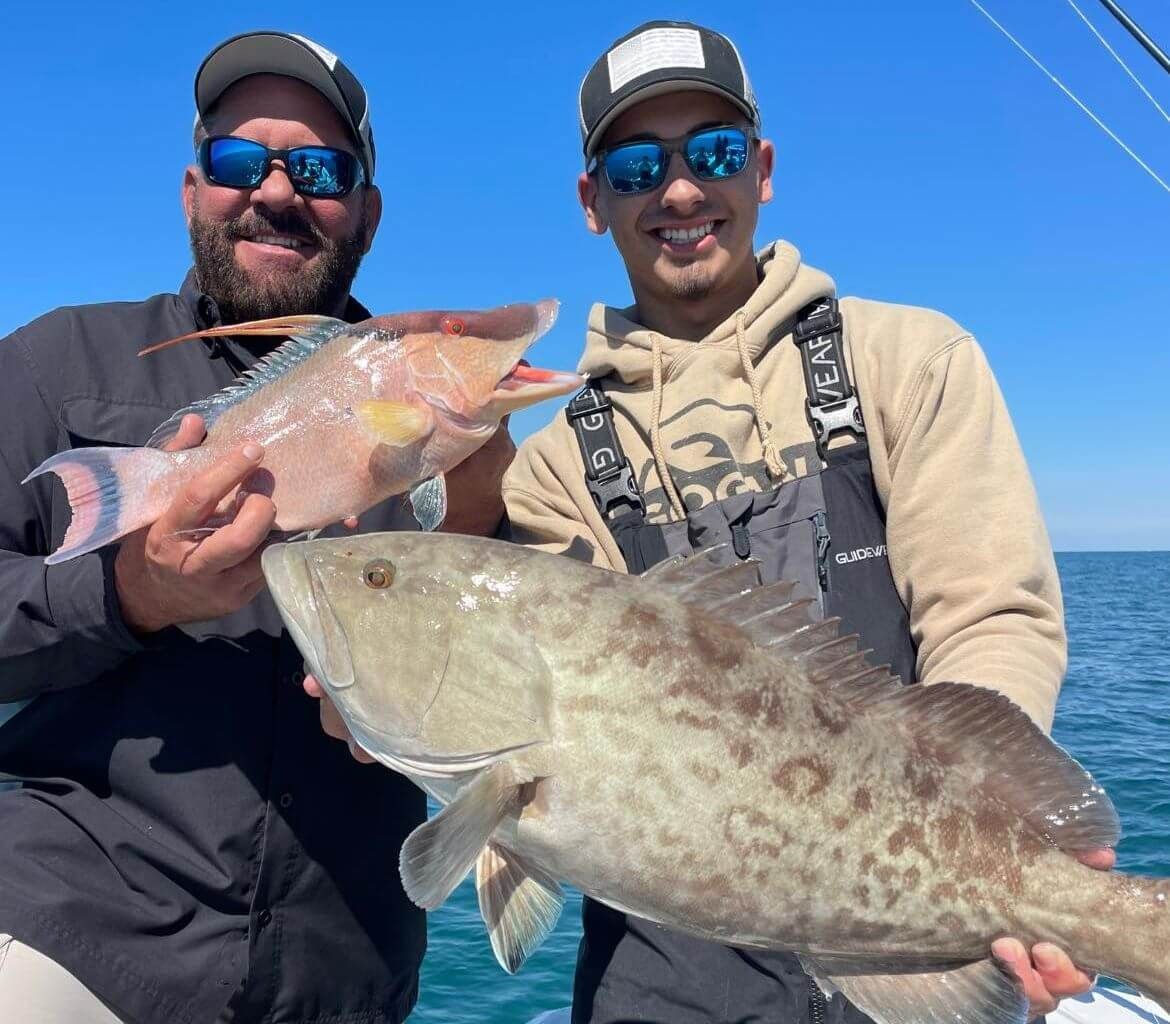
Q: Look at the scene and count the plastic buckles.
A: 2